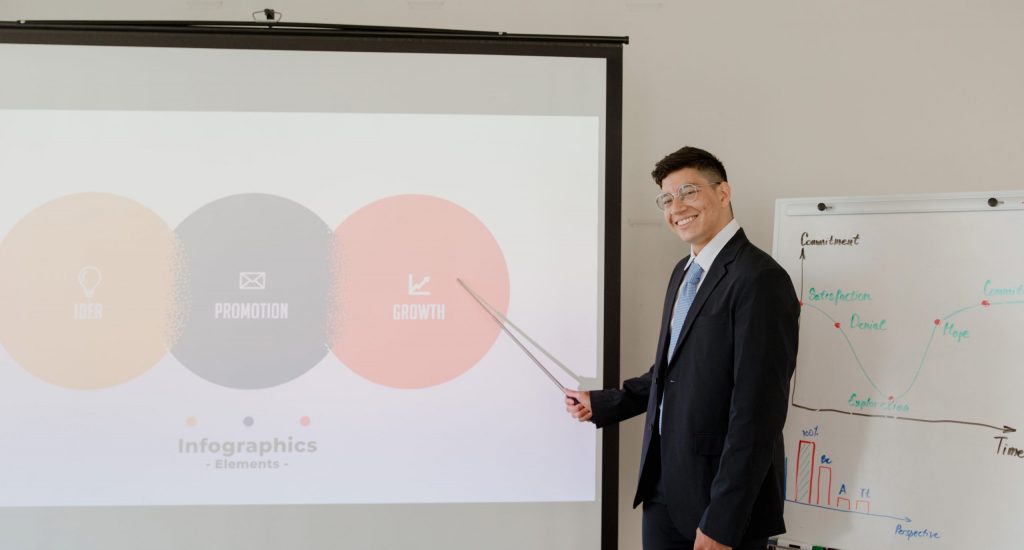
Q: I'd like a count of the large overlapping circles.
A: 3